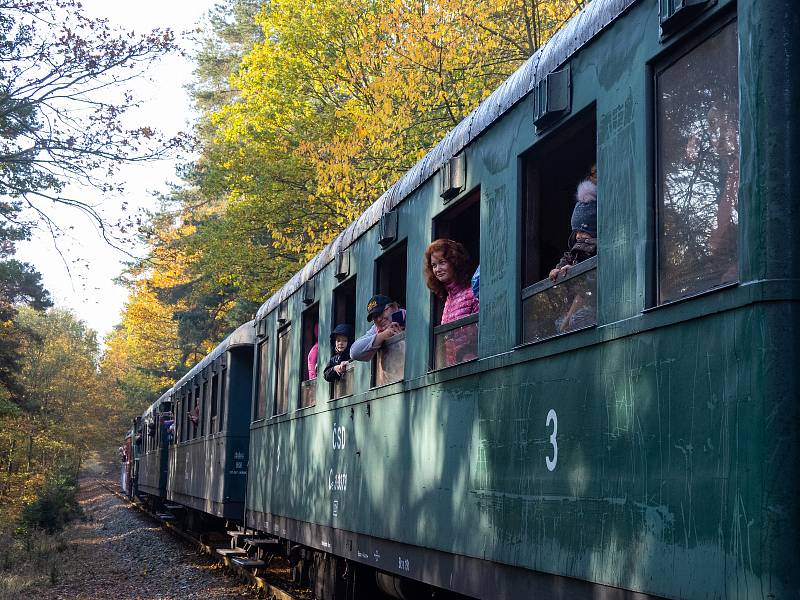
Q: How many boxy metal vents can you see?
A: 8